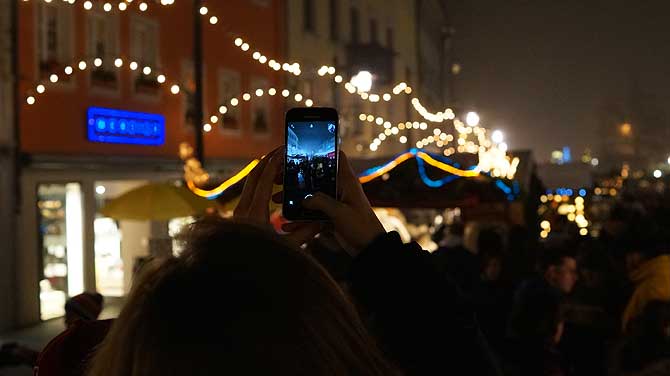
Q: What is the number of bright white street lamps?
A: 3